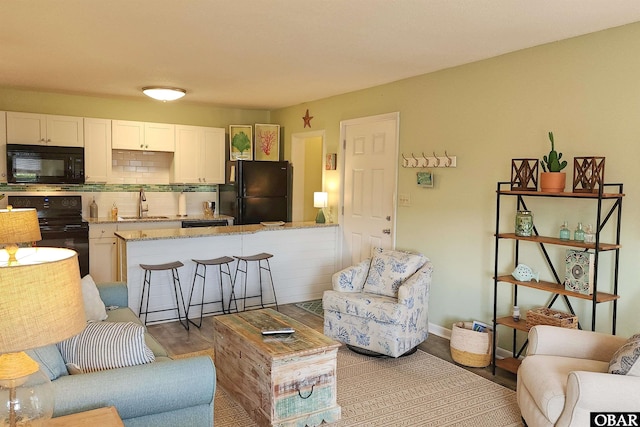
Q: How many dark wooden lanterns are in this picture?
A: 2